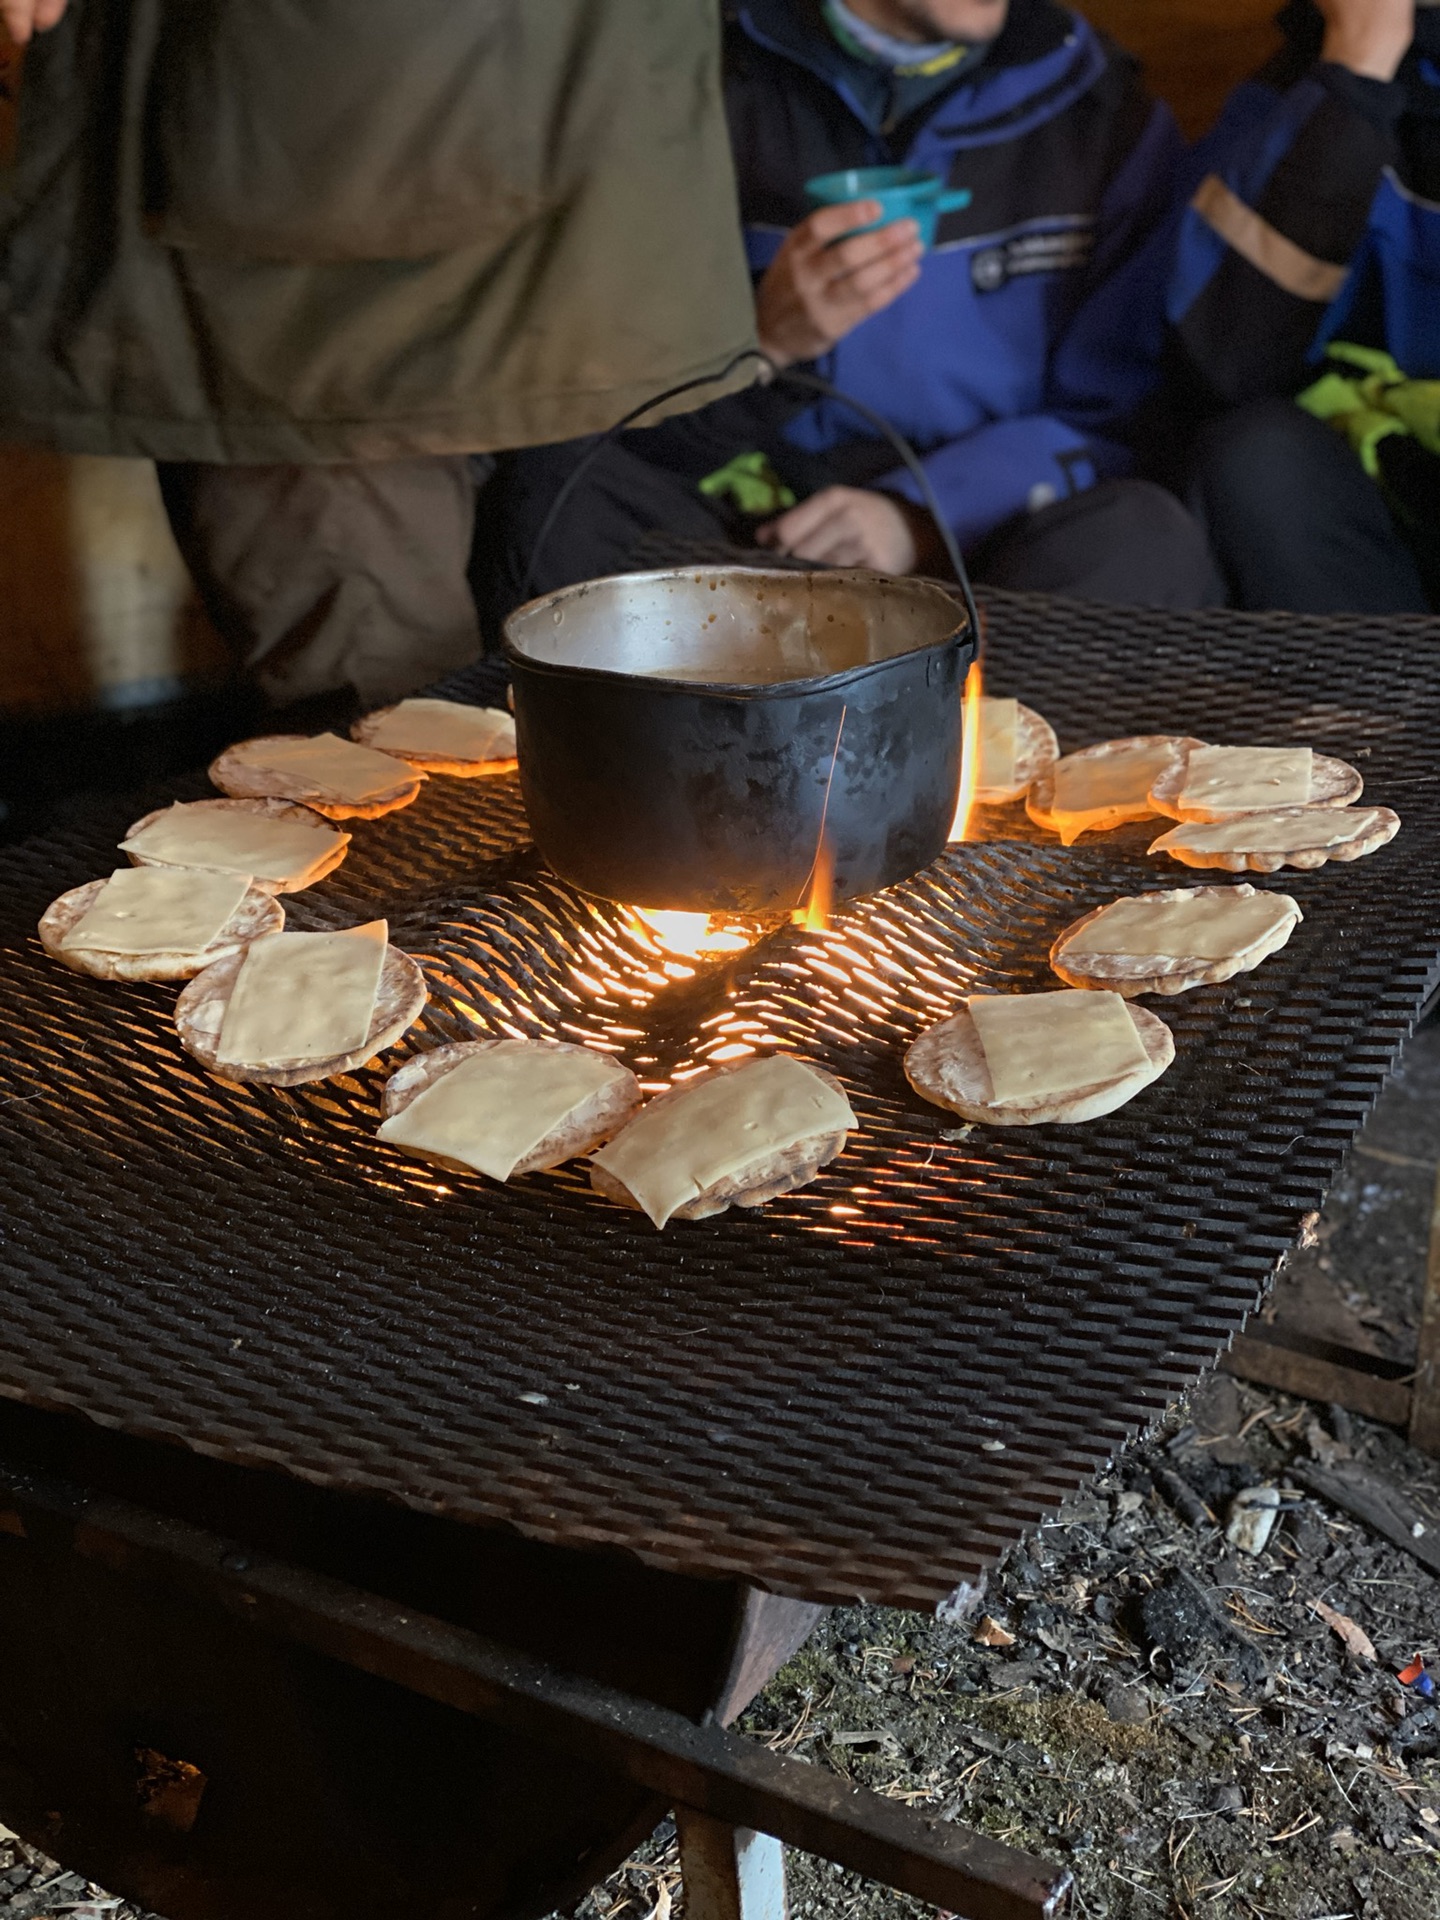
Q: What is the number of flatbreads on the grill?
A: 13